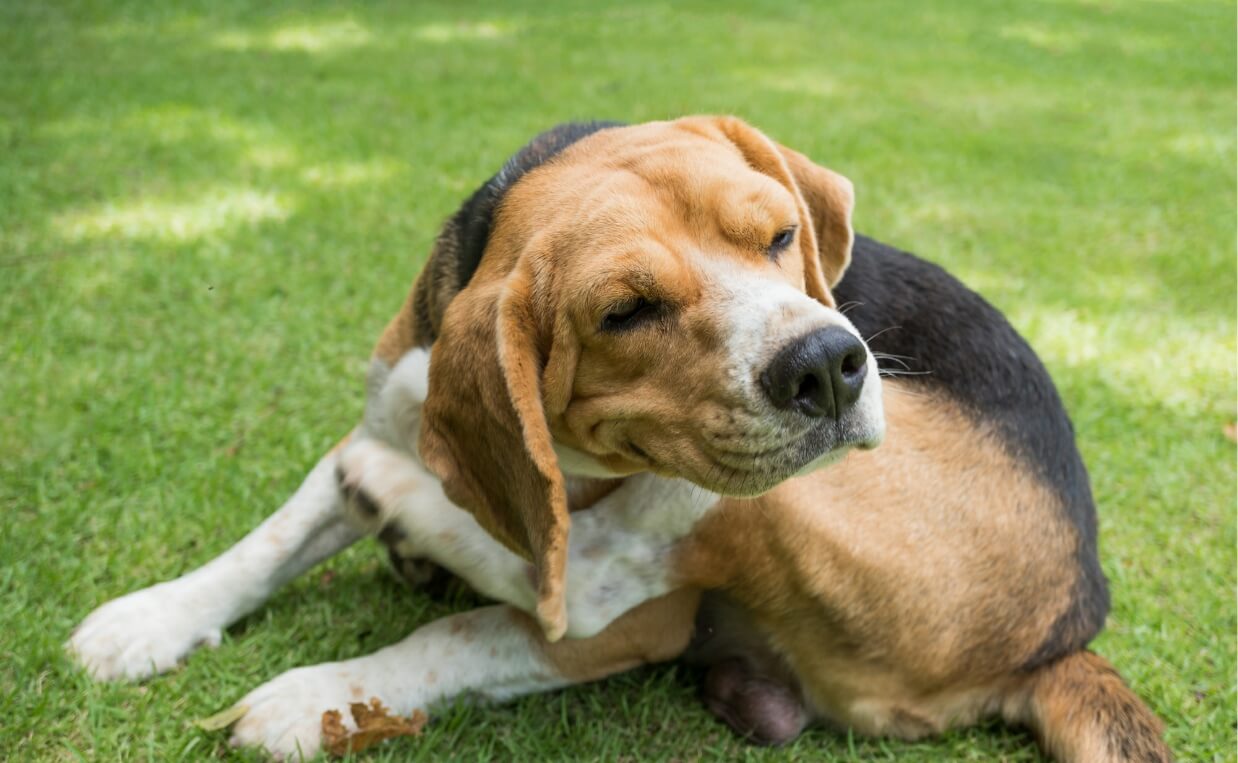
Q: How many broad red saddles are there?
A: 0